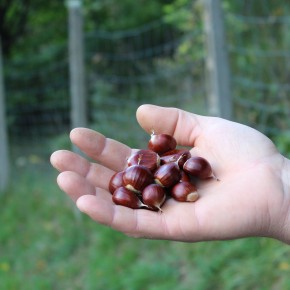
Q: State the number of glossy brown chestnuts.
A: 11